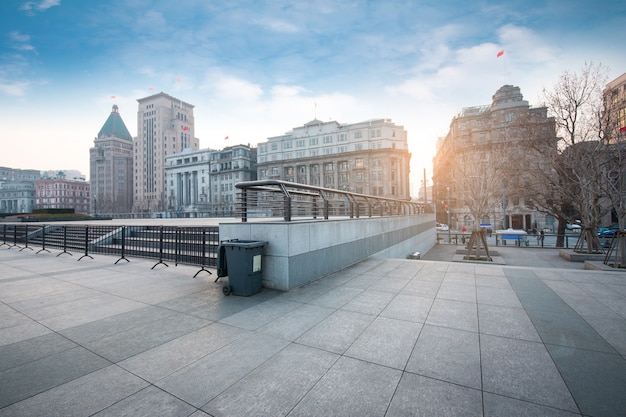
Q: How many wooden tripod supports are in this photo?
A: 3